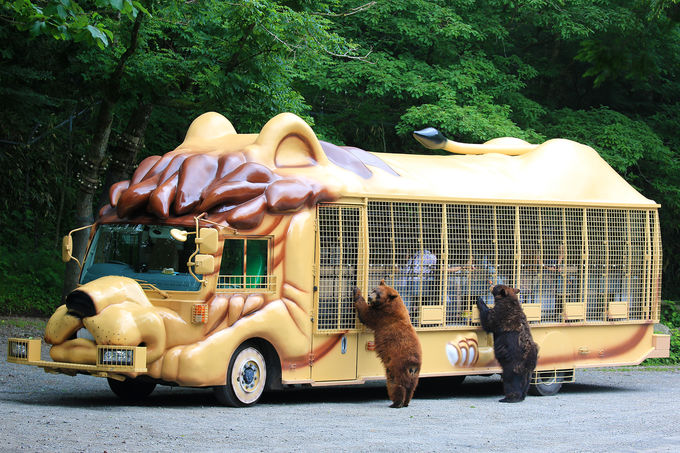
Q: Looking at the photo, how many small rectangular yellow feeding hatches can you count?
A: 5